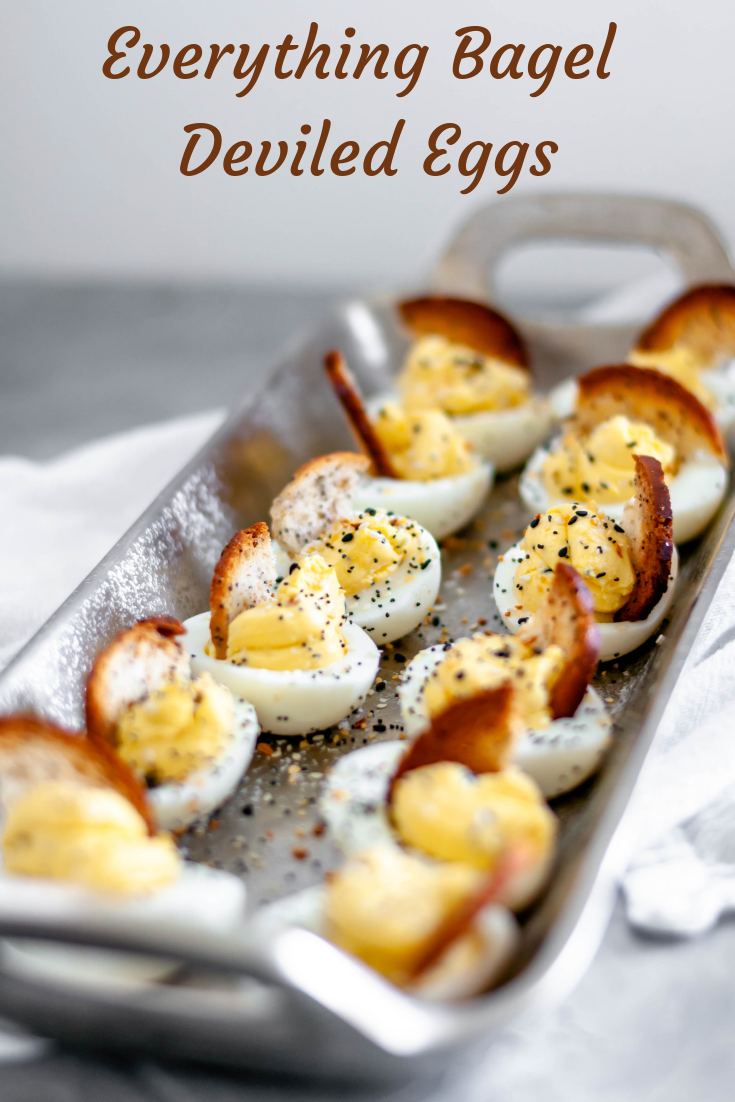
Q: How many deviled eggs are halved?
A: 12